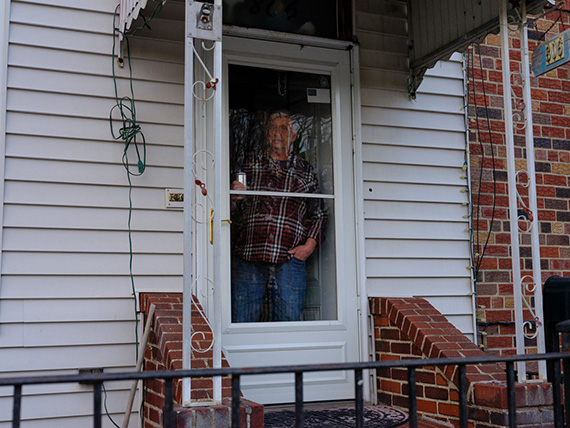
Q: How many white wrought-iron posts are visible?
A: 2